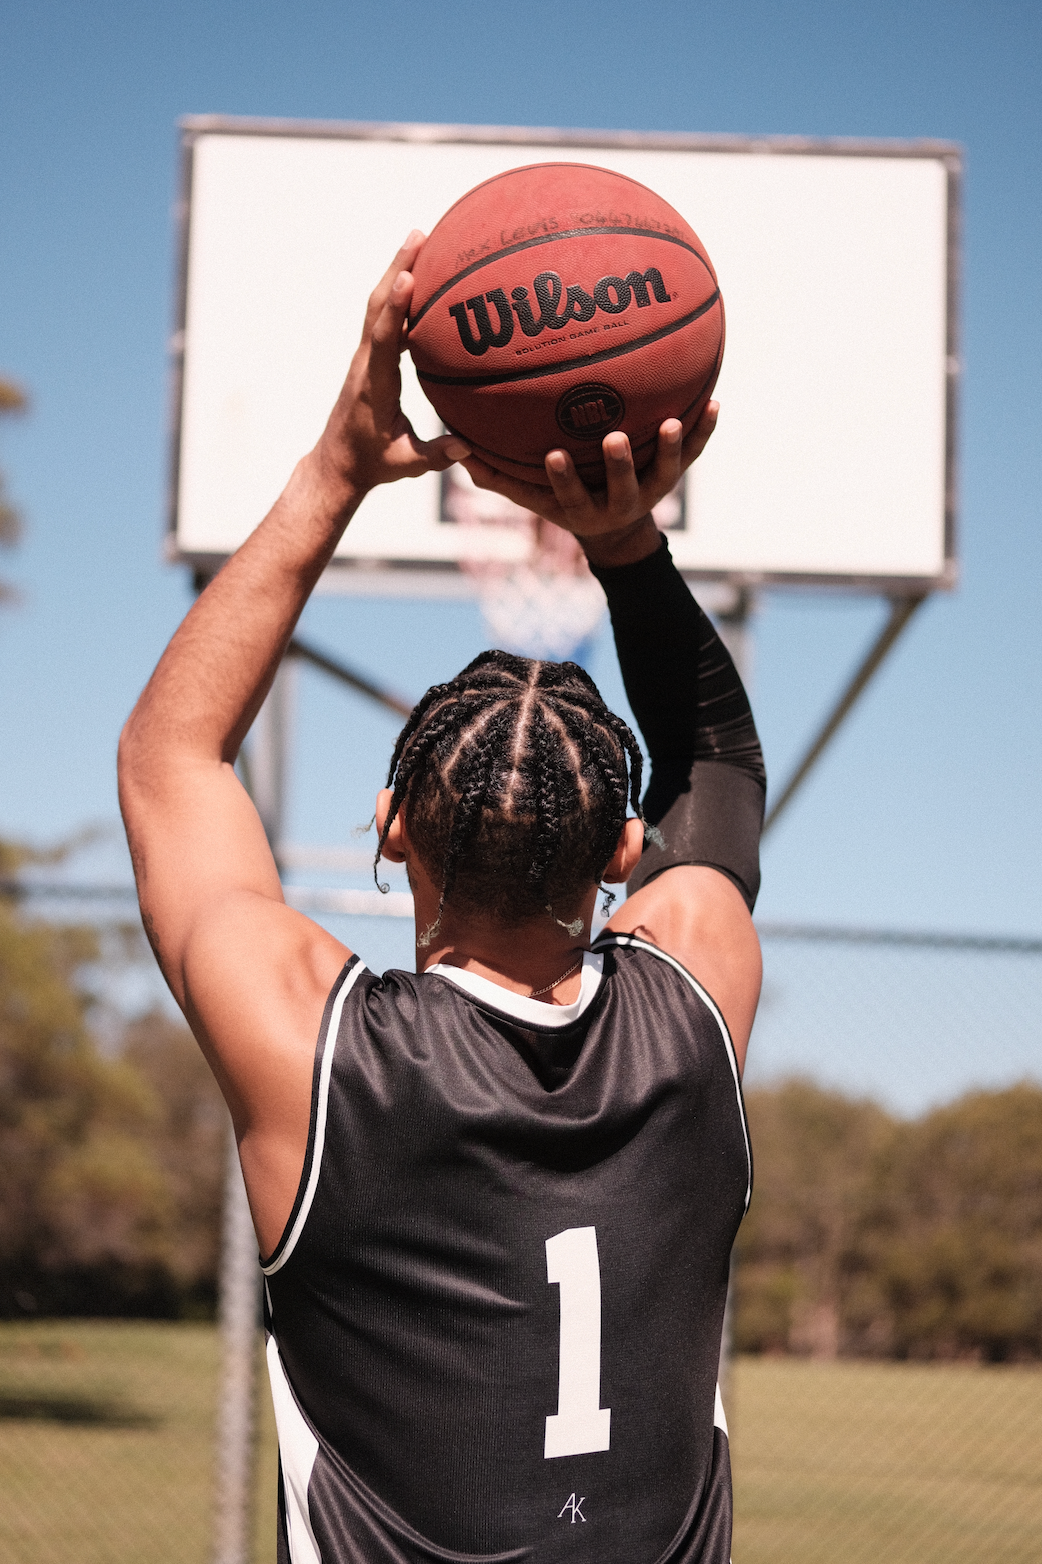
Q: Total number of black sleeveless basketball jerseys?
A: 1